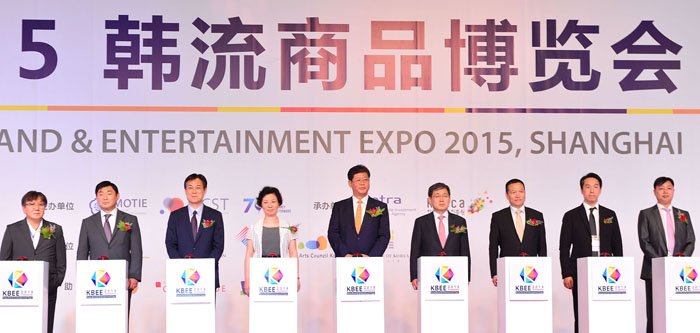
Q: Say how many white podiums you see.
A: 9